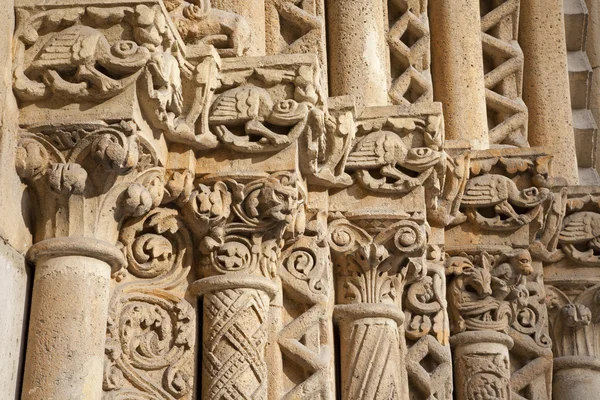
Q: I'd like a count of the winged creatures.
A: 5